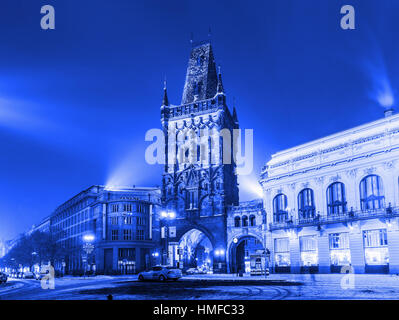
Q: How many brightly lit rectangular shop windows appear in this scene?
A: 4